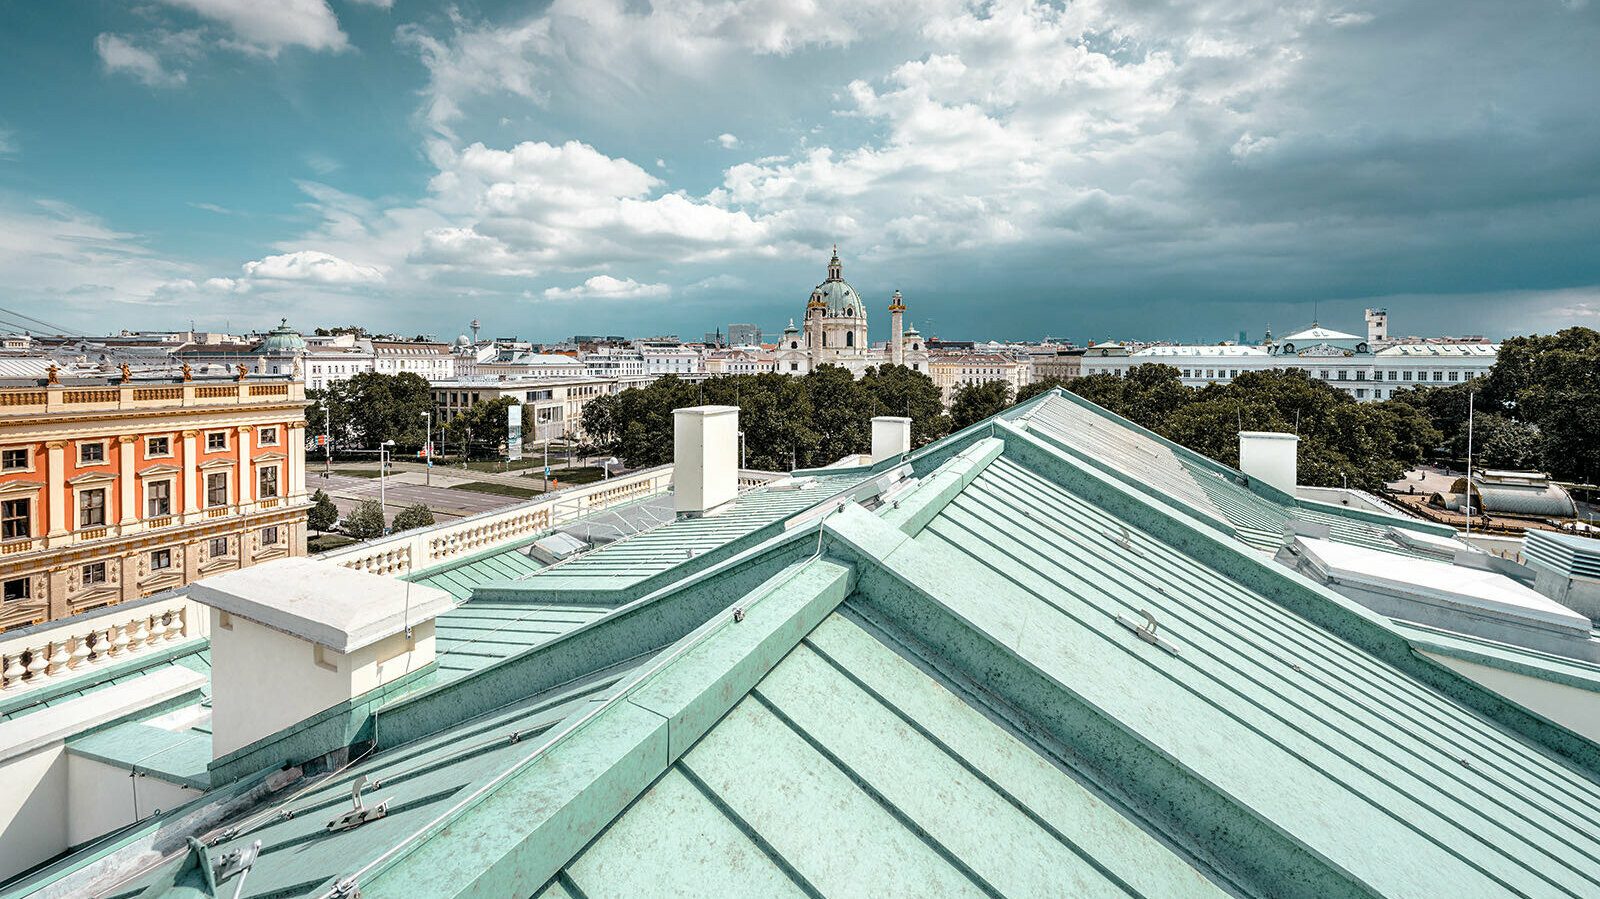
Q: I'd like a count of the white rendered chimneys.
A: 4